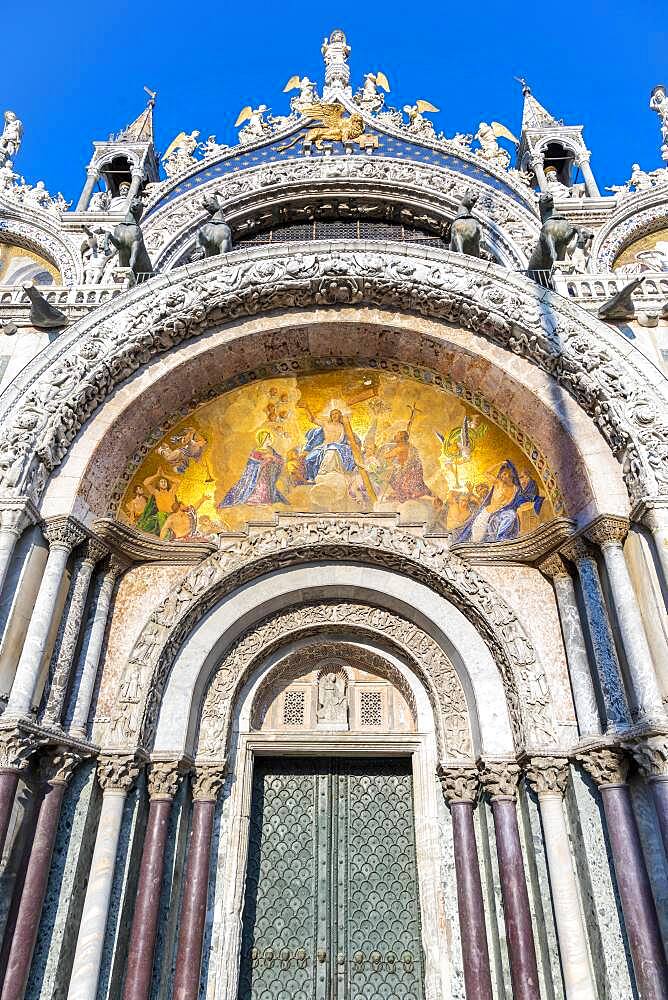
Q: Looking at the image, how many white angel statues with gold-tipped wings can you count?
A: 6